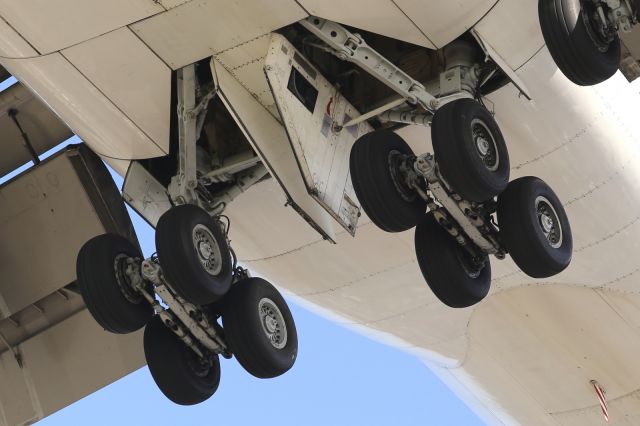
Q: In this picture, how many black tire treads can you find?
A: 9